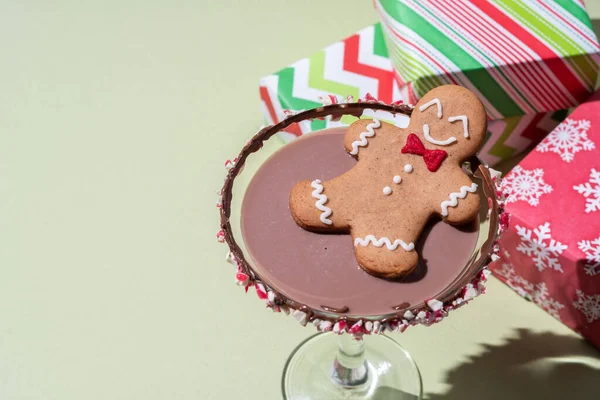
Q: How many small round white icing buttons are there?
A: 3